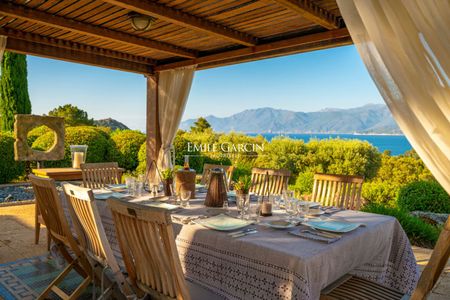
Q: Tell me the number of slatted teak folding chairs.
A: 8